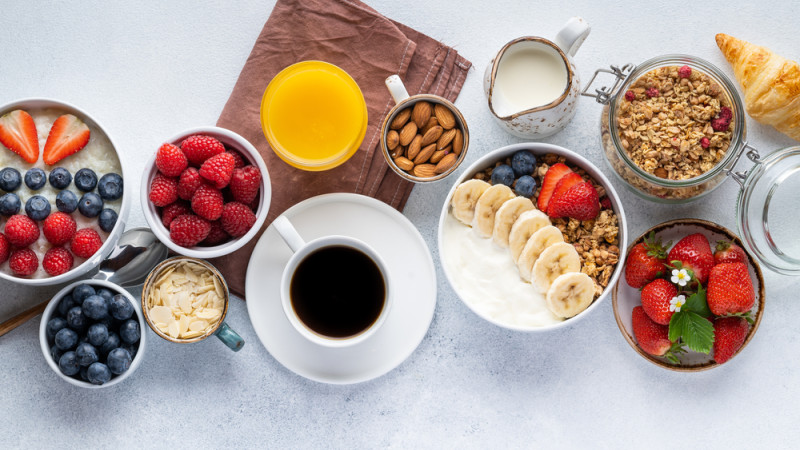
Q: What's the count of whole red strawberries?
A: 7